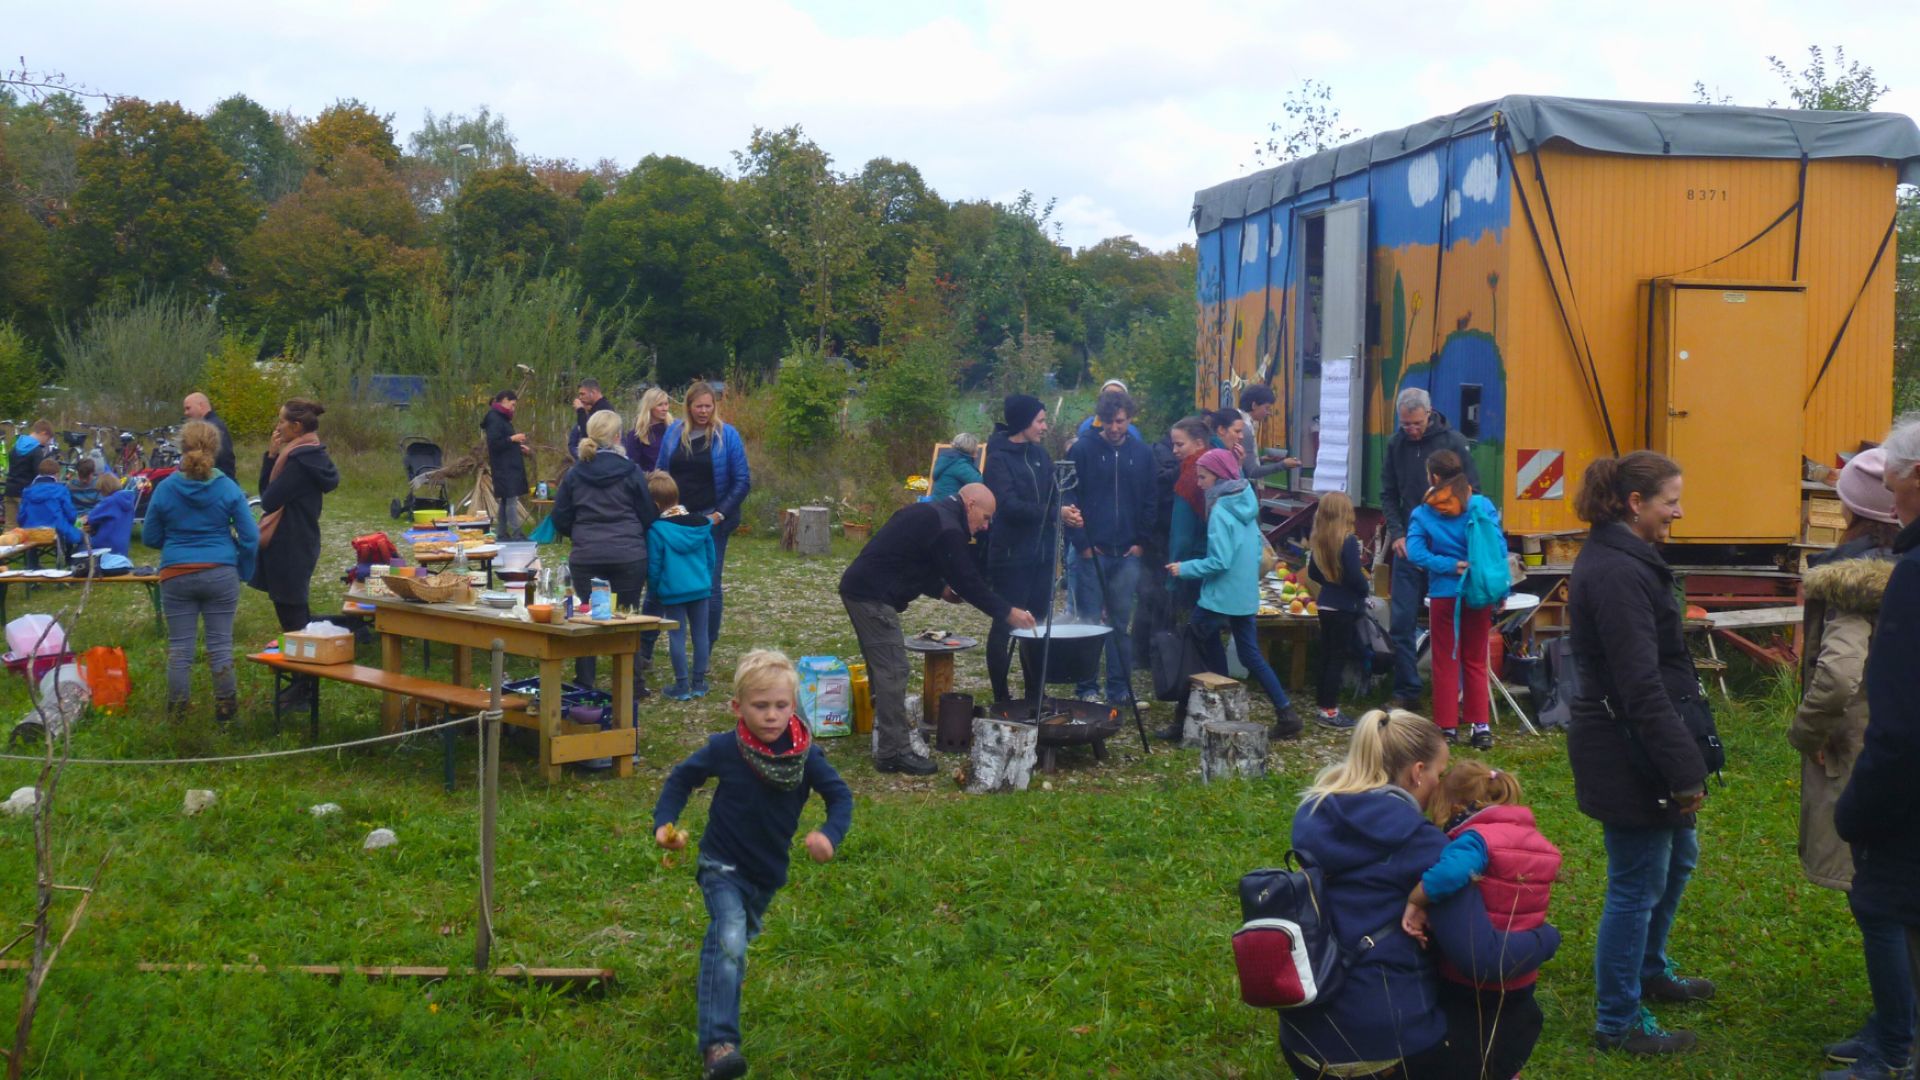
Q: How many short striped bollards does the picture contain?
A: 0